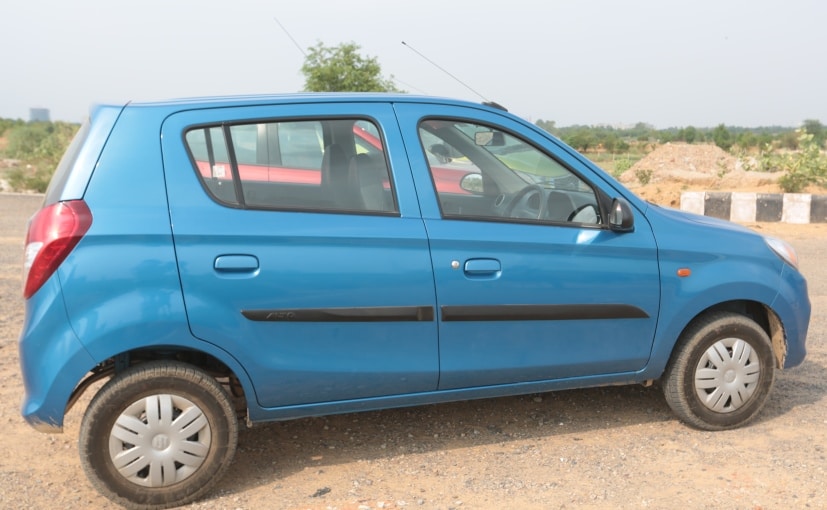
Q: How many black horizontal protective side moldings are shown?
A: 2